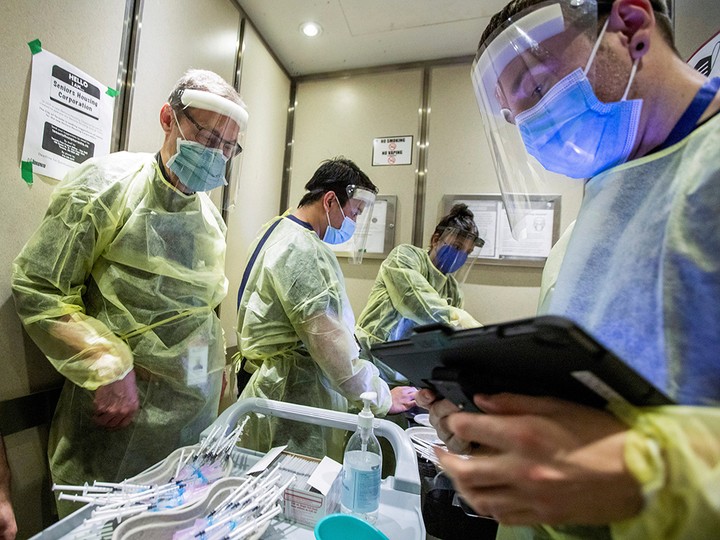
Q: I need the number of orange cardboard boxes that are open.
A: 0